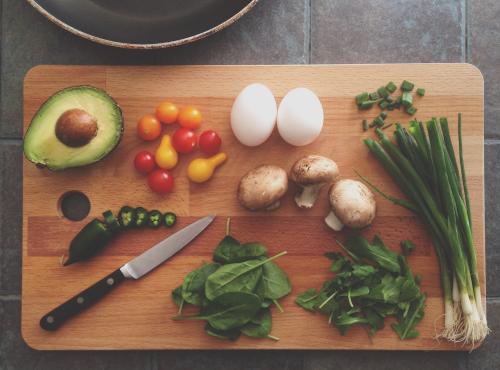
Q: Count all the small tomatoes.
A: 9